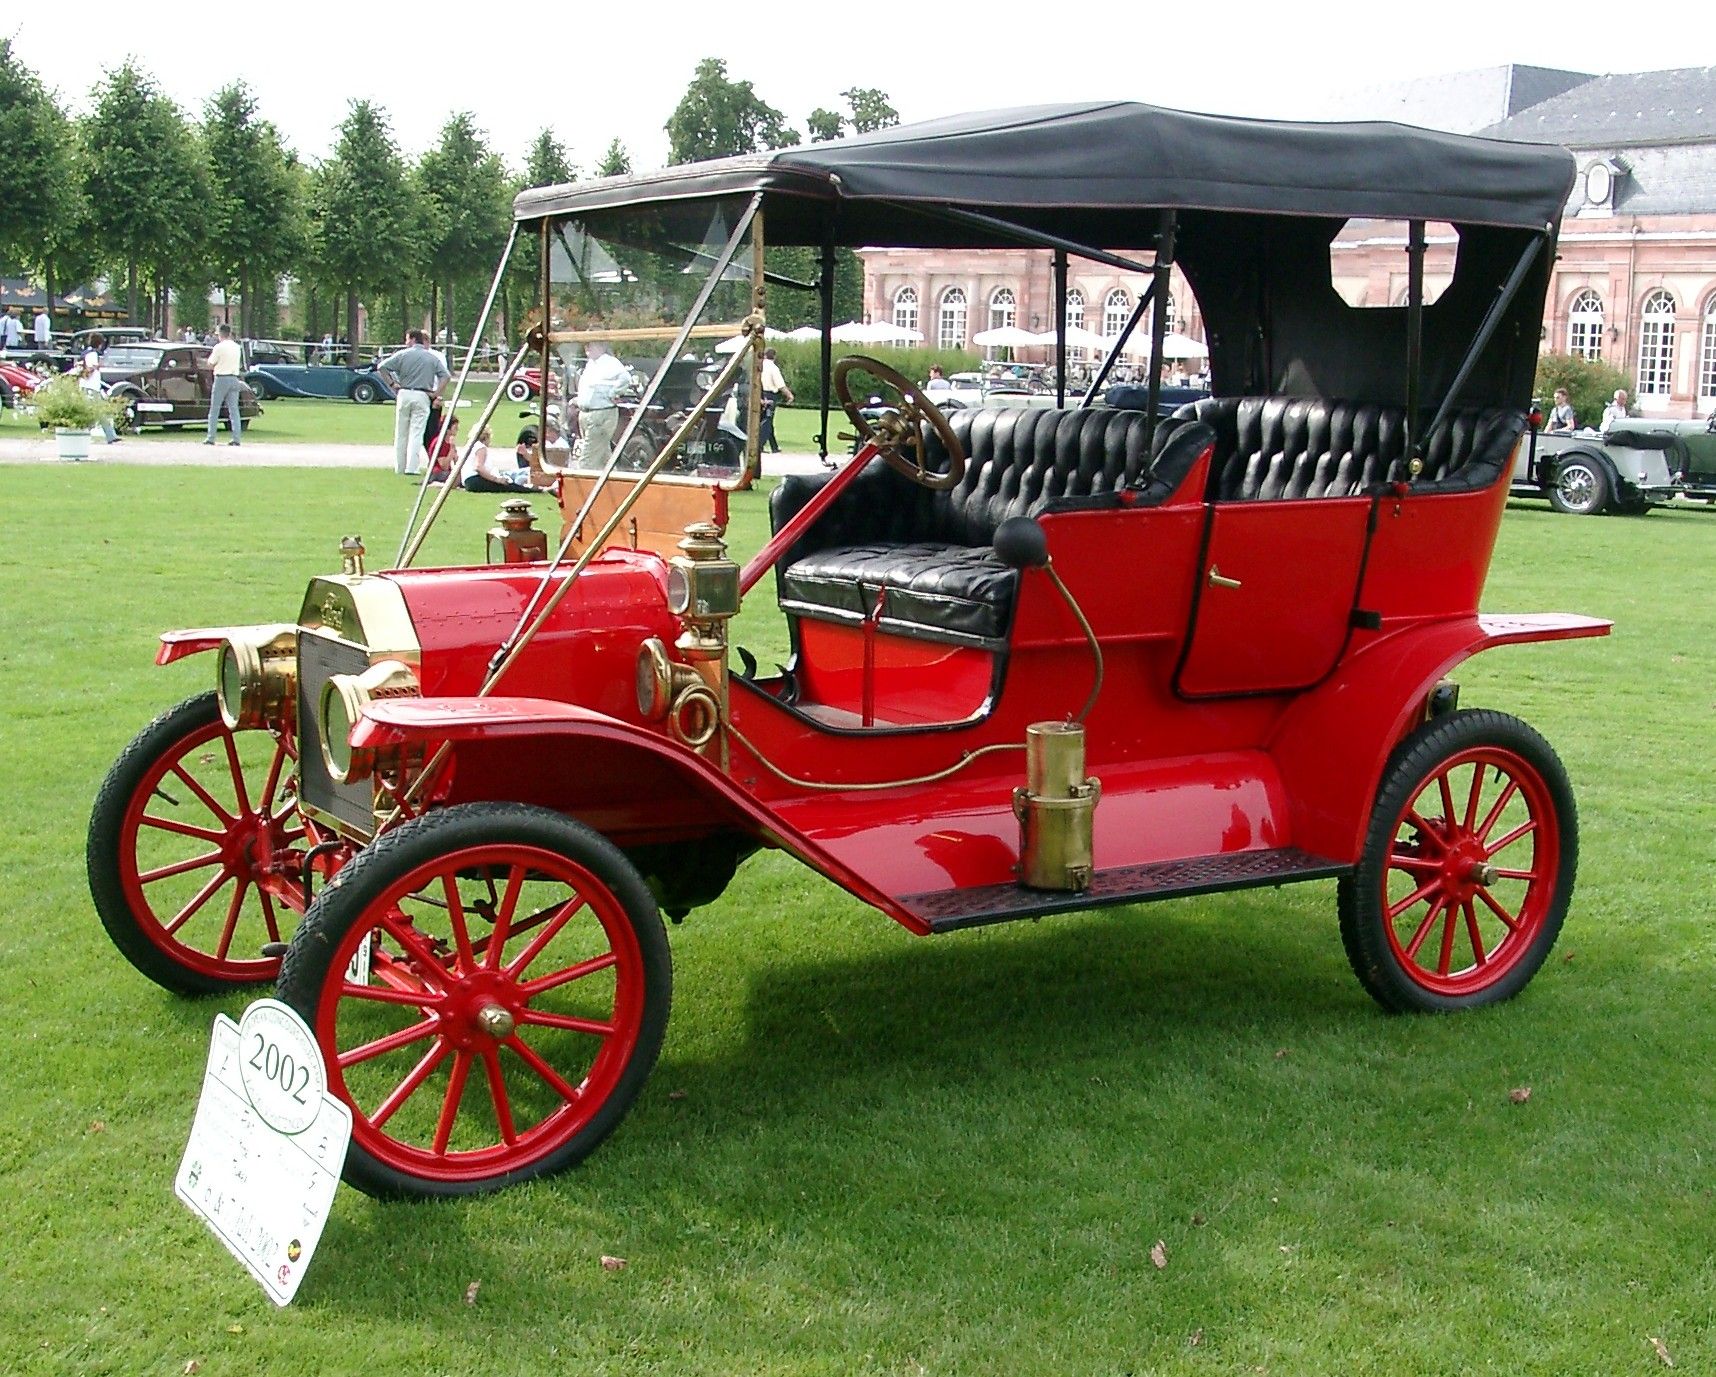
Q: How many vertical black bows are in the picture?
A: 4